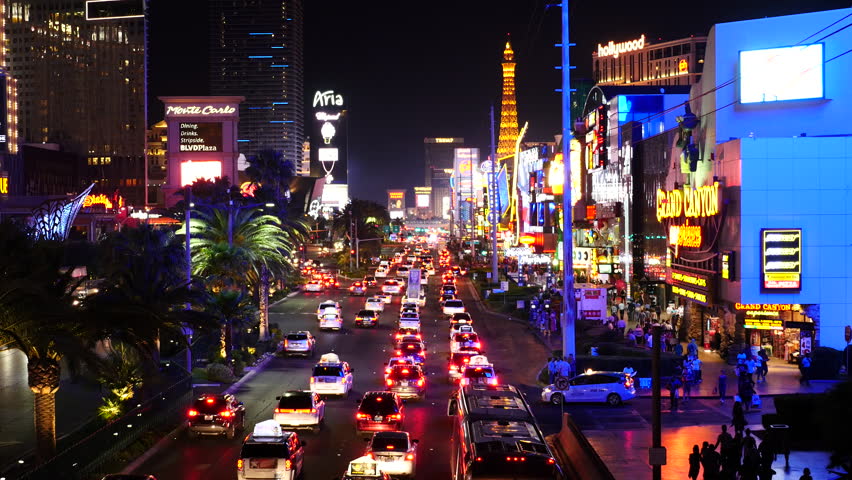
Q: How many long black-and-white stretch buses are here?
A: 1